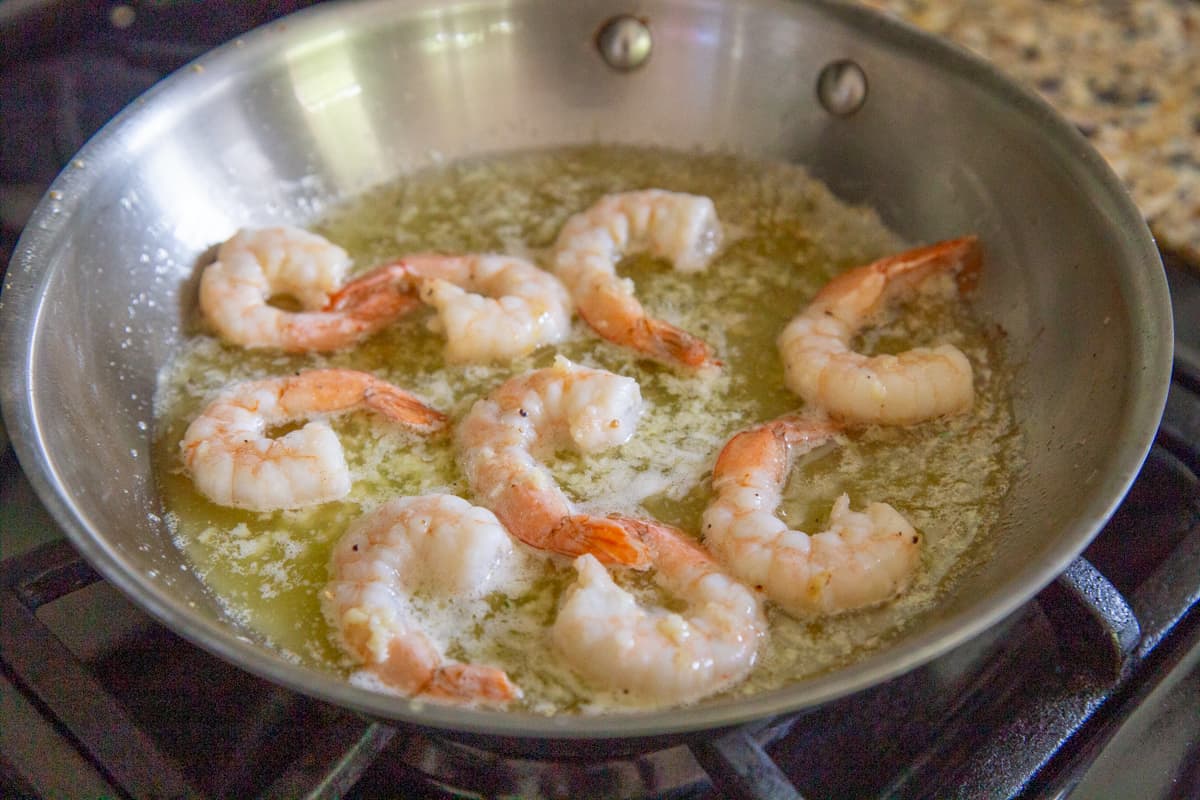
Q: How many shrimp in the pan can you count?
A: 9